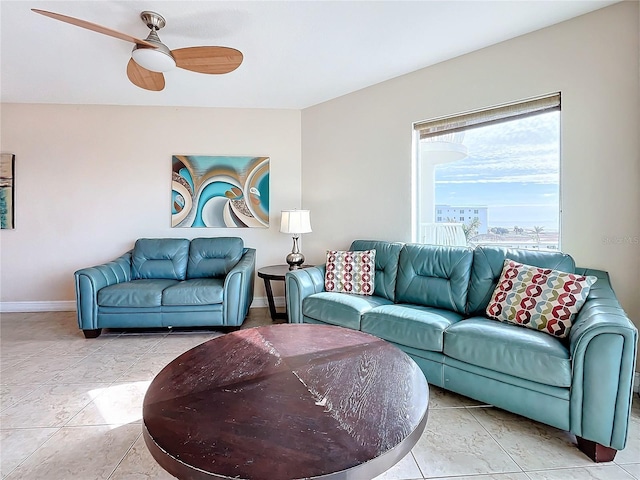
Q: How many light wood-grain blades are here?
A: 3